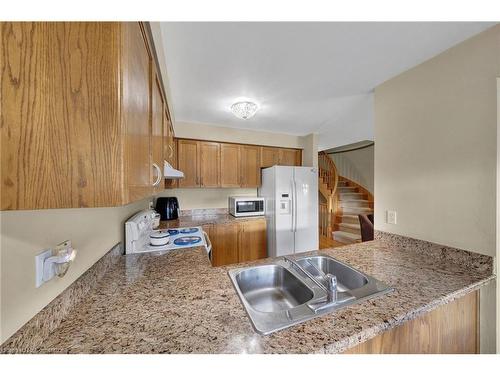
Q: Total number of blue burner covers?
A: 3